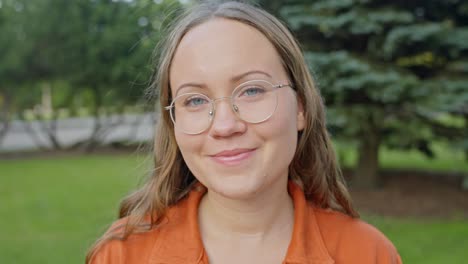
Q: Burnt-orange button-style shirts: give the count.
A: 1